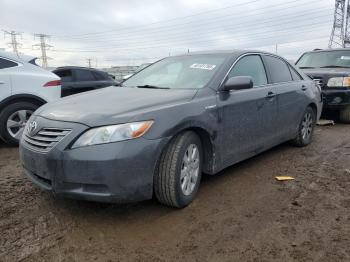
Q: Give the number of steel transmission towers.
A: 3